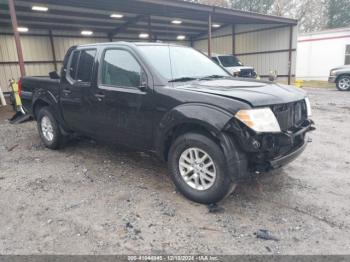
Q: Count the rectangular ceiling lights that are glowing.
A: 8